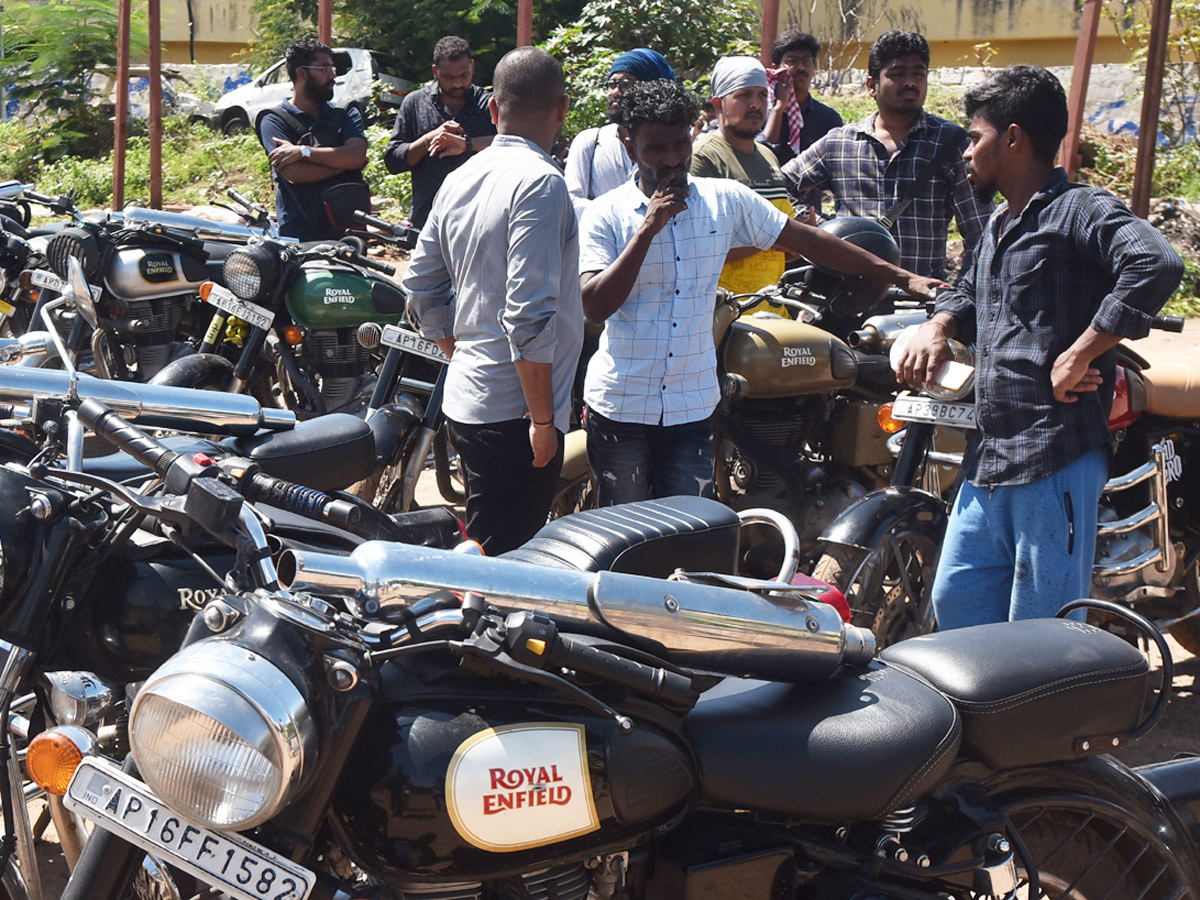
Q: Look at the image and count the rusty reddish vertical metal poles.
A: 7